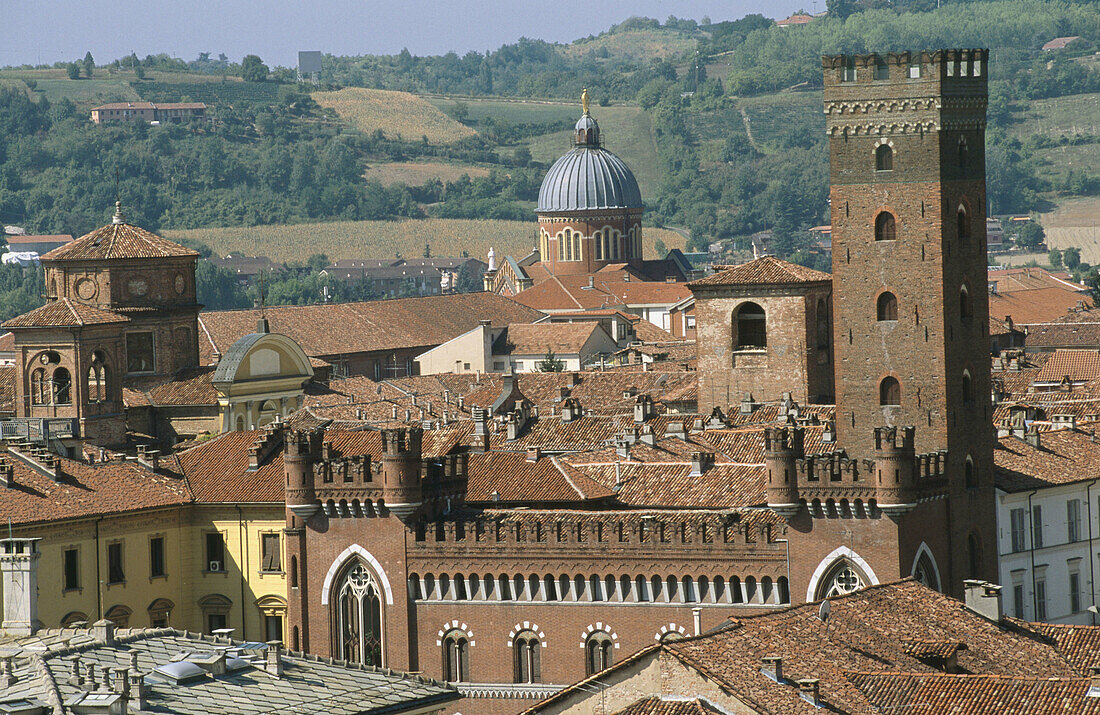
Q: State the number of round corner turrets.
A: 4